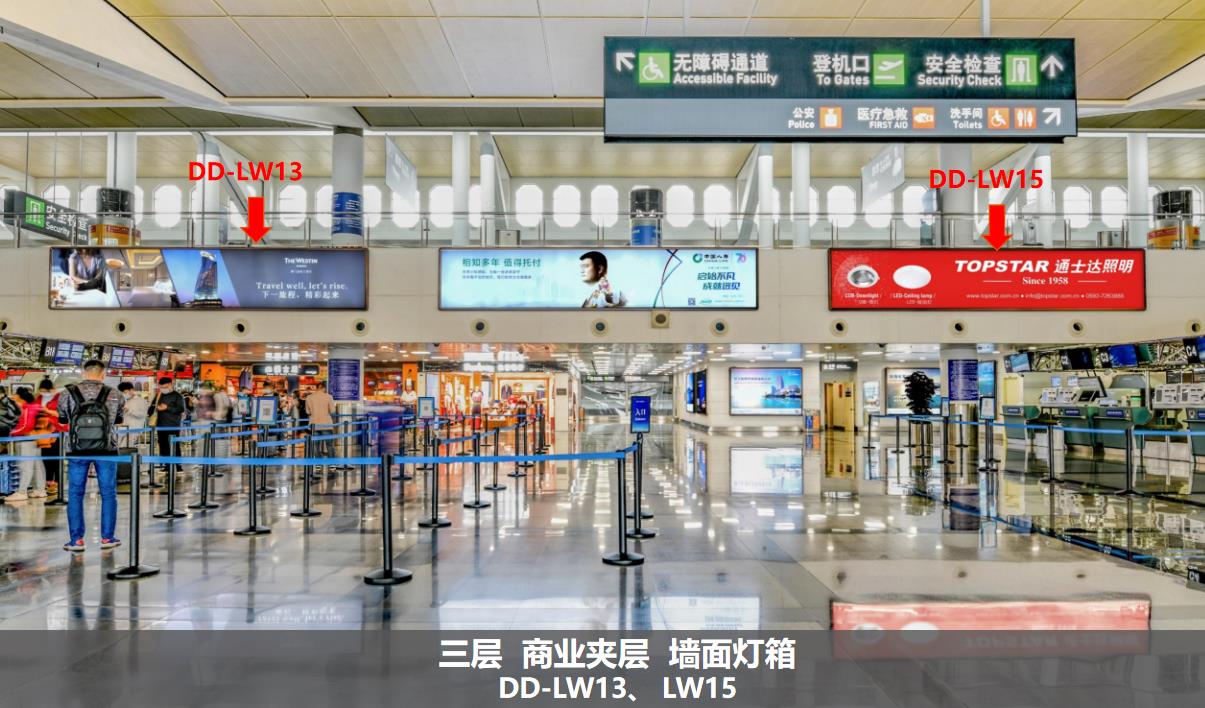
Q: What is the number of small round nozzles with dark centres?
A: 11